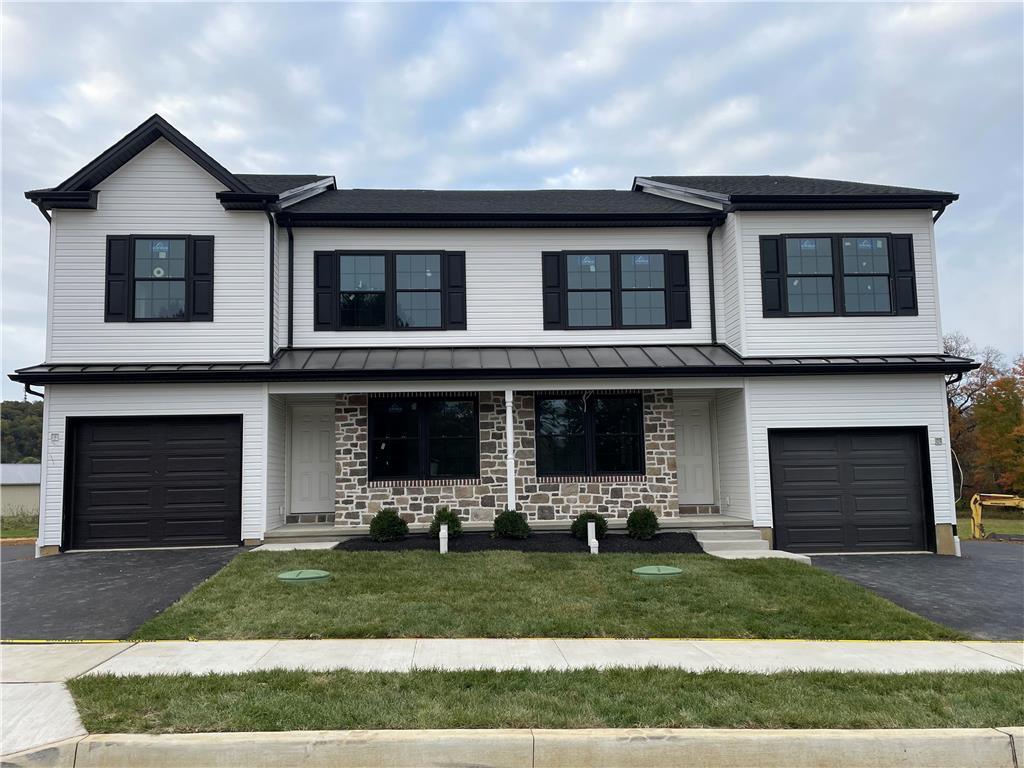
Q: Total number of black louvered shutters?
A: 8